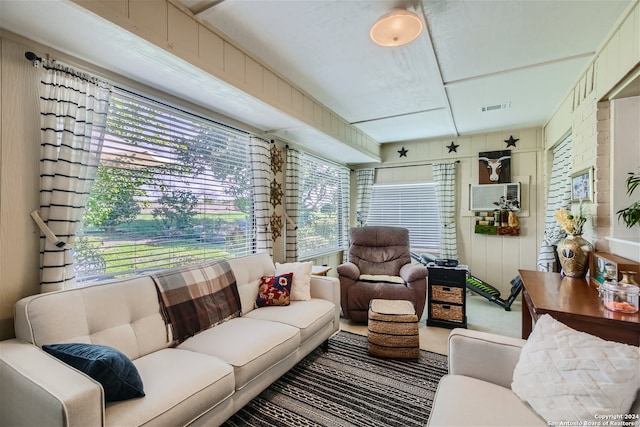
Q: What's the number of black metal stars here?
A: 3